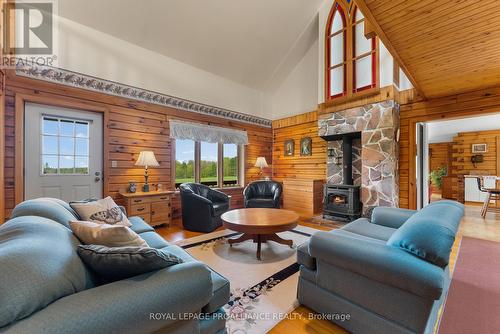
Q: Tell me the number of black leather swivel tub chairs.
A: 2